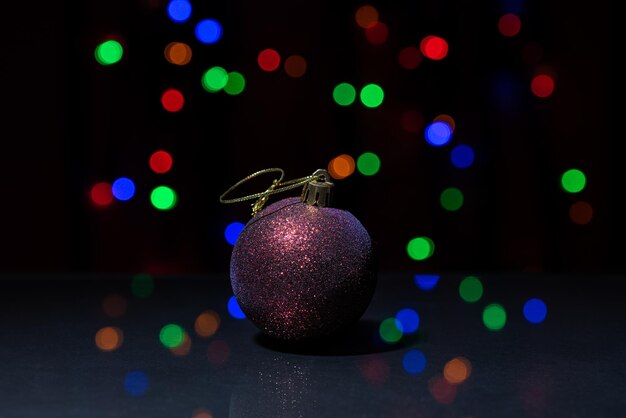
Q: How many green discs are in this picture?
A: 15